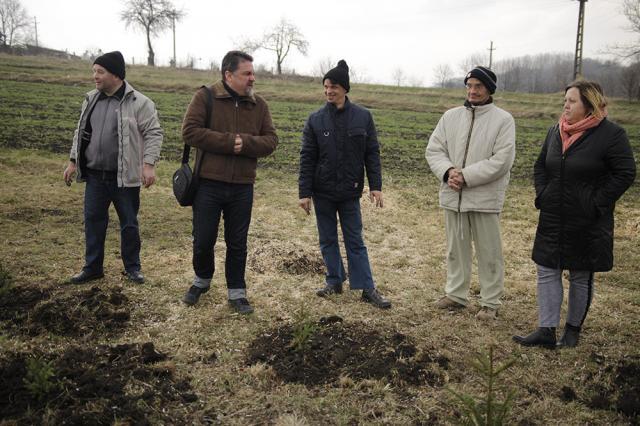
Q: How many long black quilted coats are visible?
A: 1